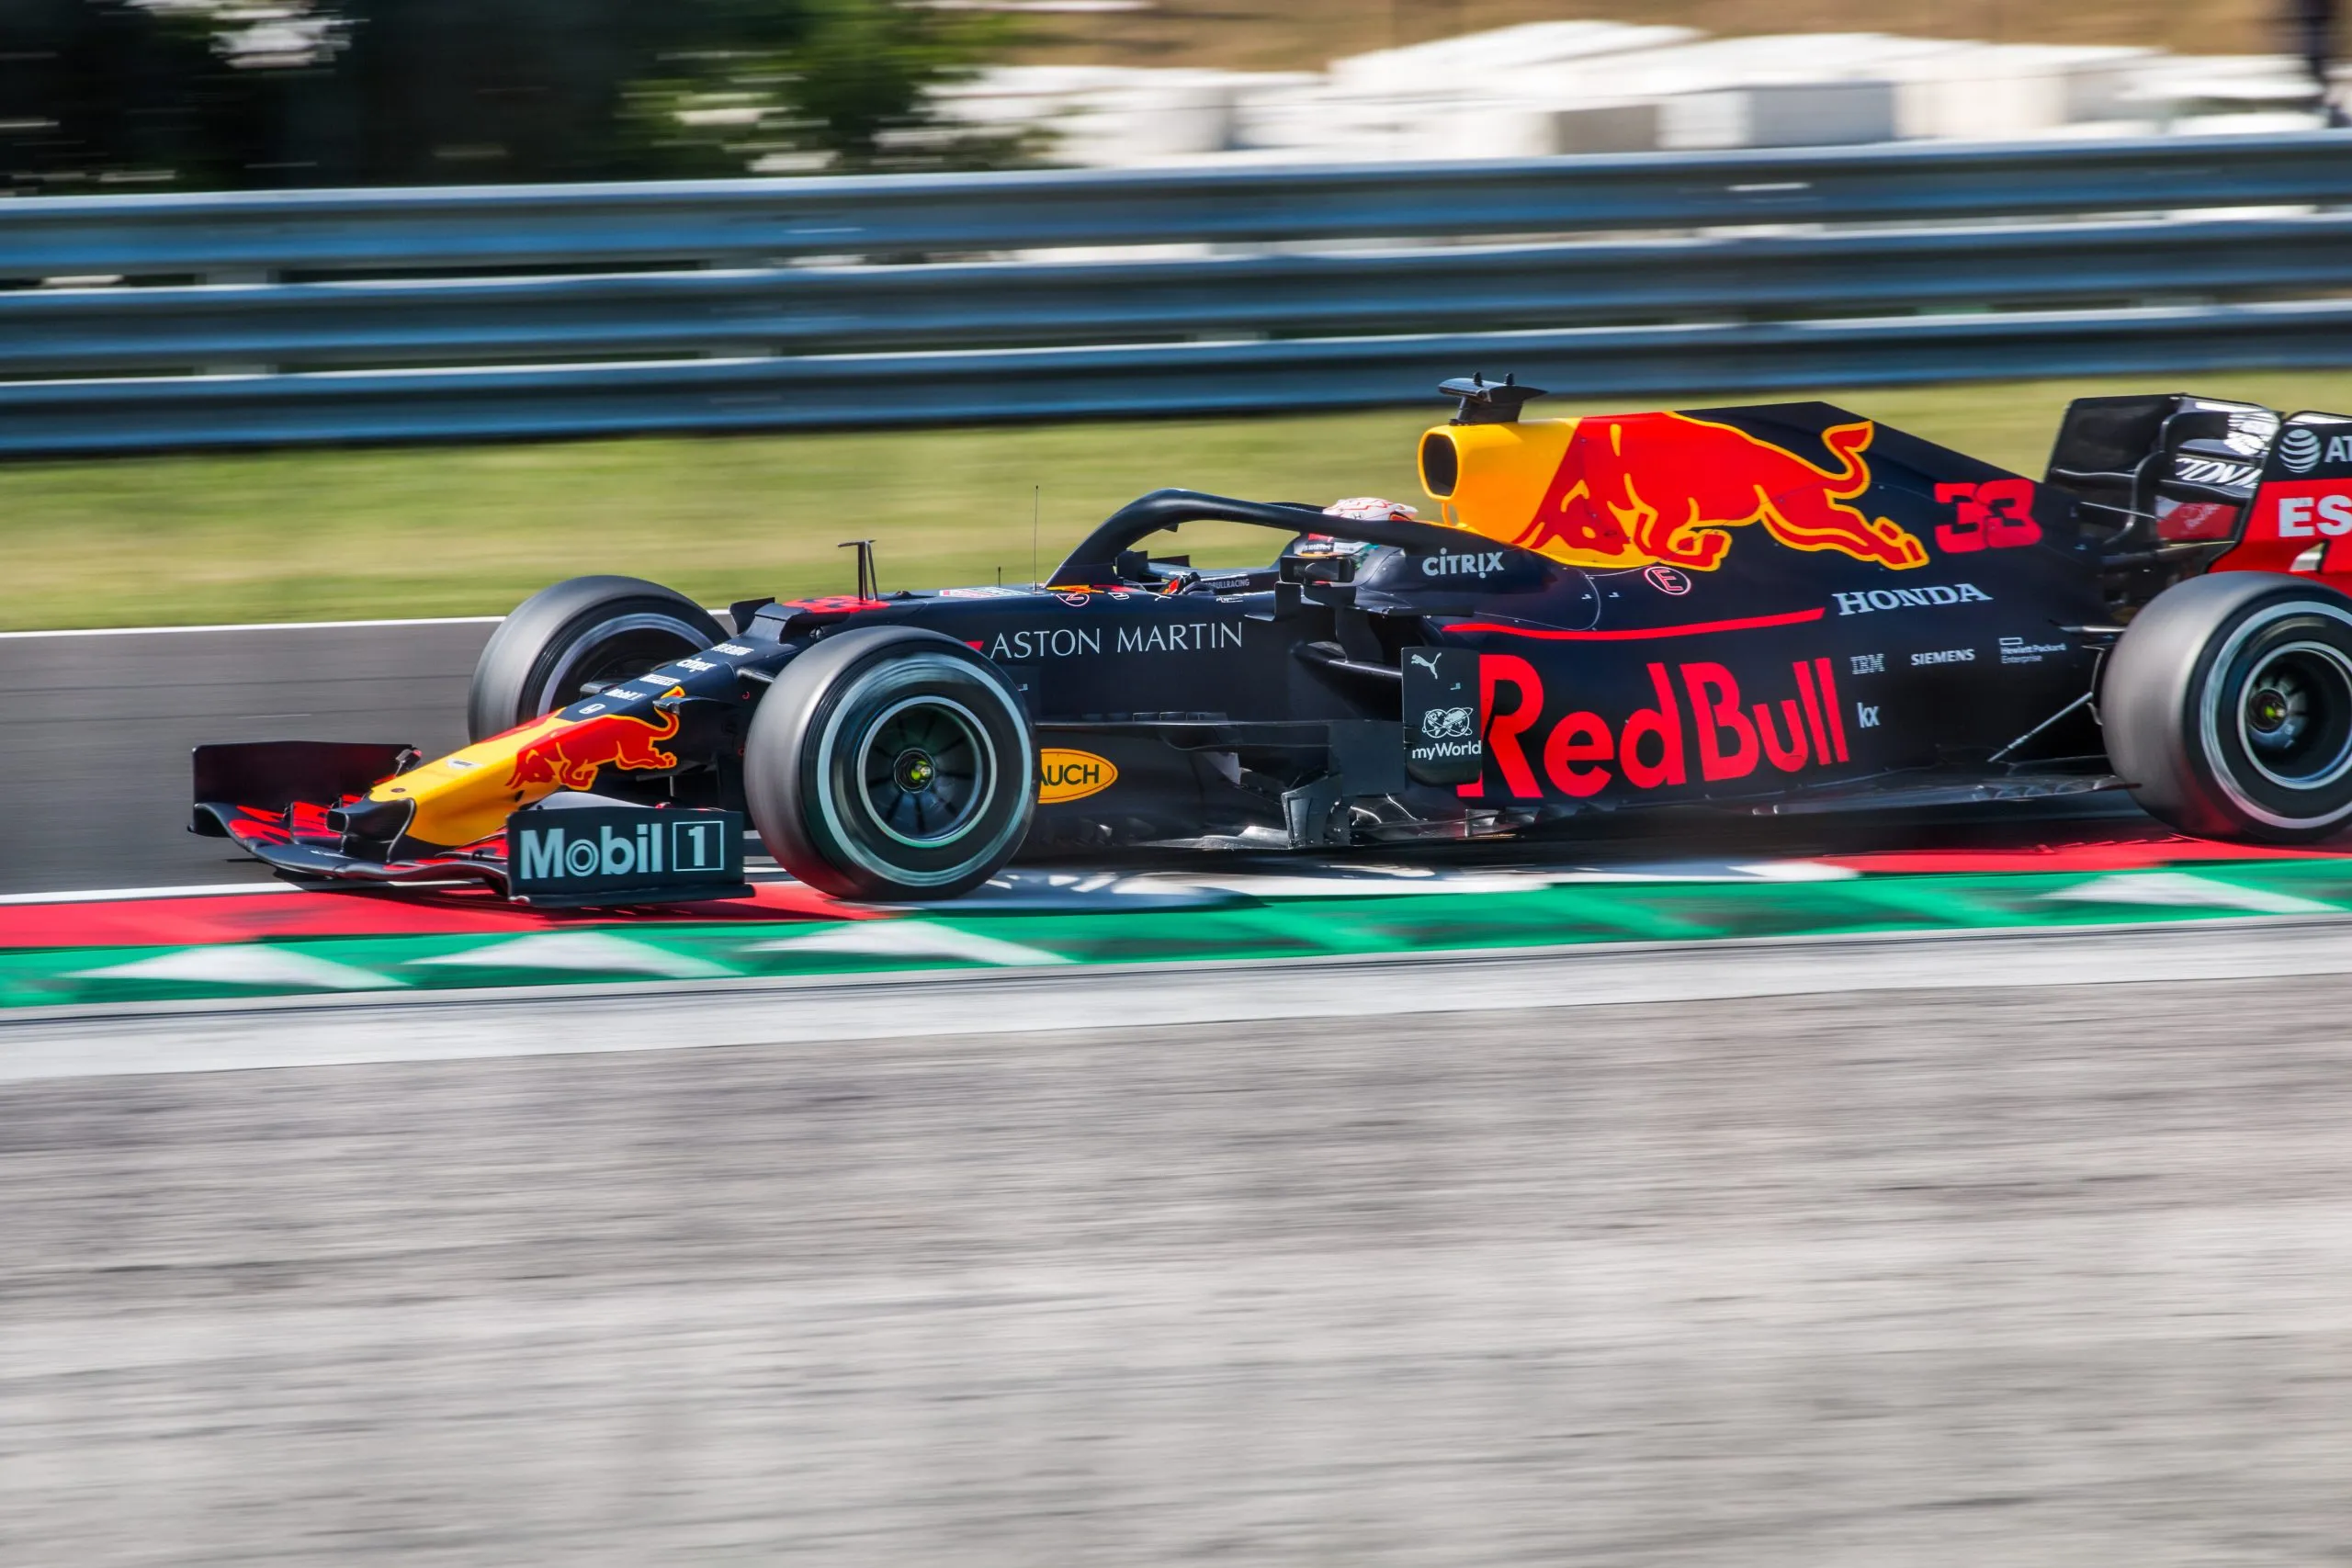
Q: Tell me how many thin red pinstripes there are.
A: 1